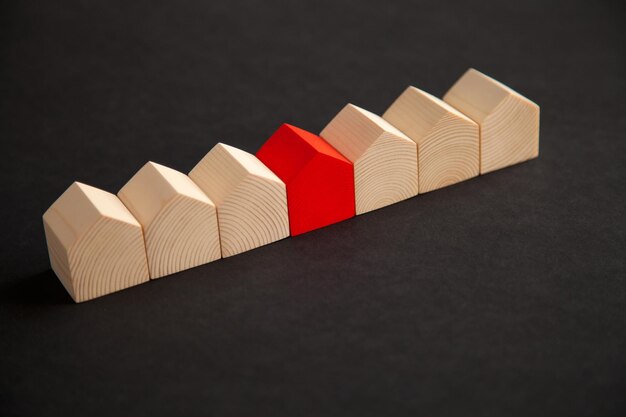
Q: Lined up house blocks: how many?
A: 7